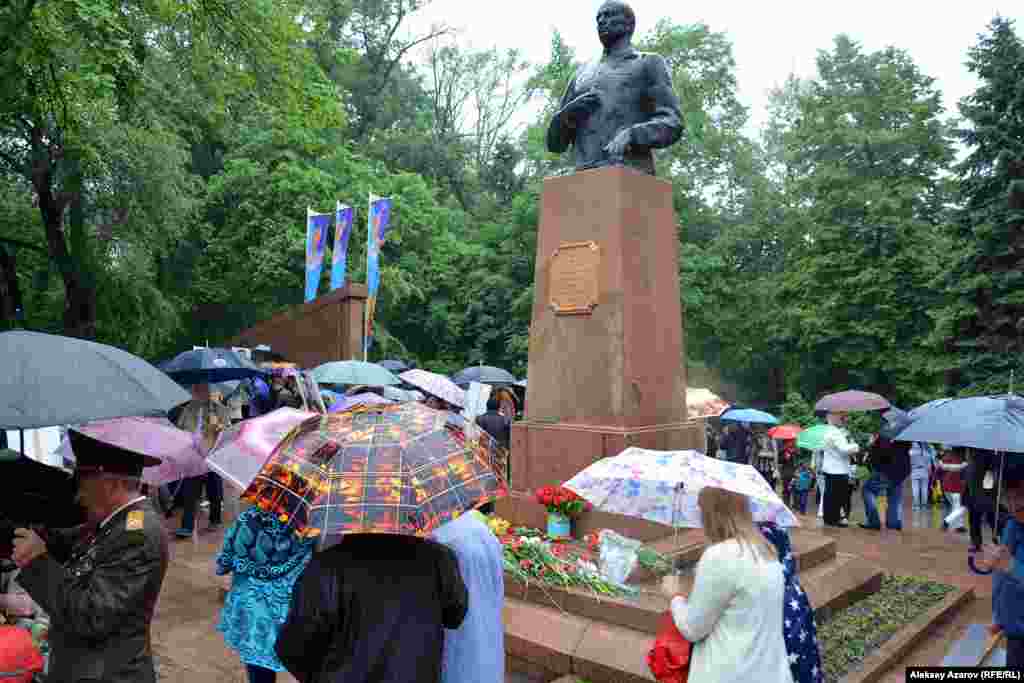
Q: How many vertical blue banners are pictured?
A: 3